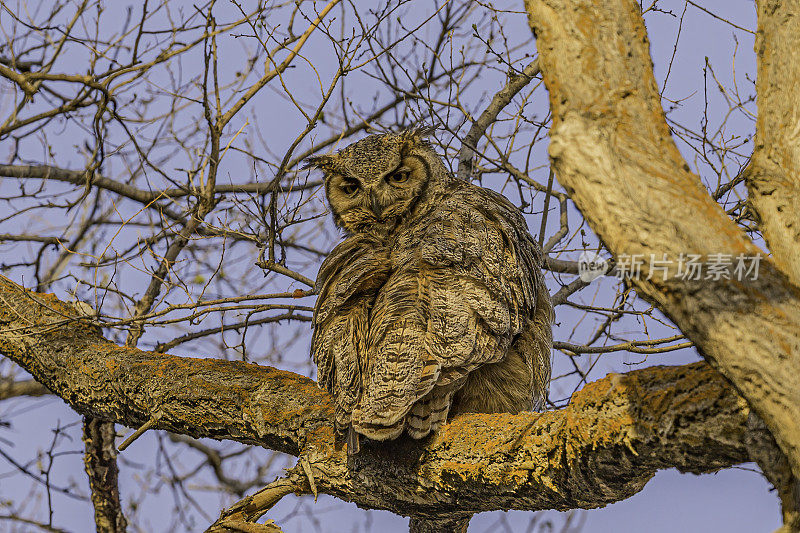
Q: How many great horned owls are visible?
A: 1